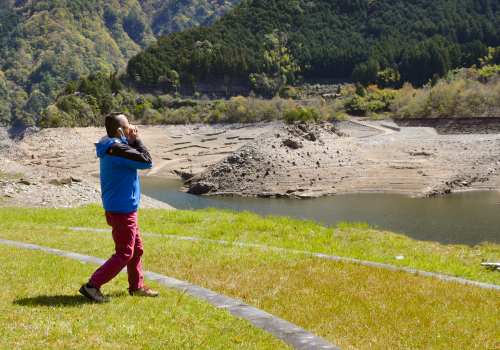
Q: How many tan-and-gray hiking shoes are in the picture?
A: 2